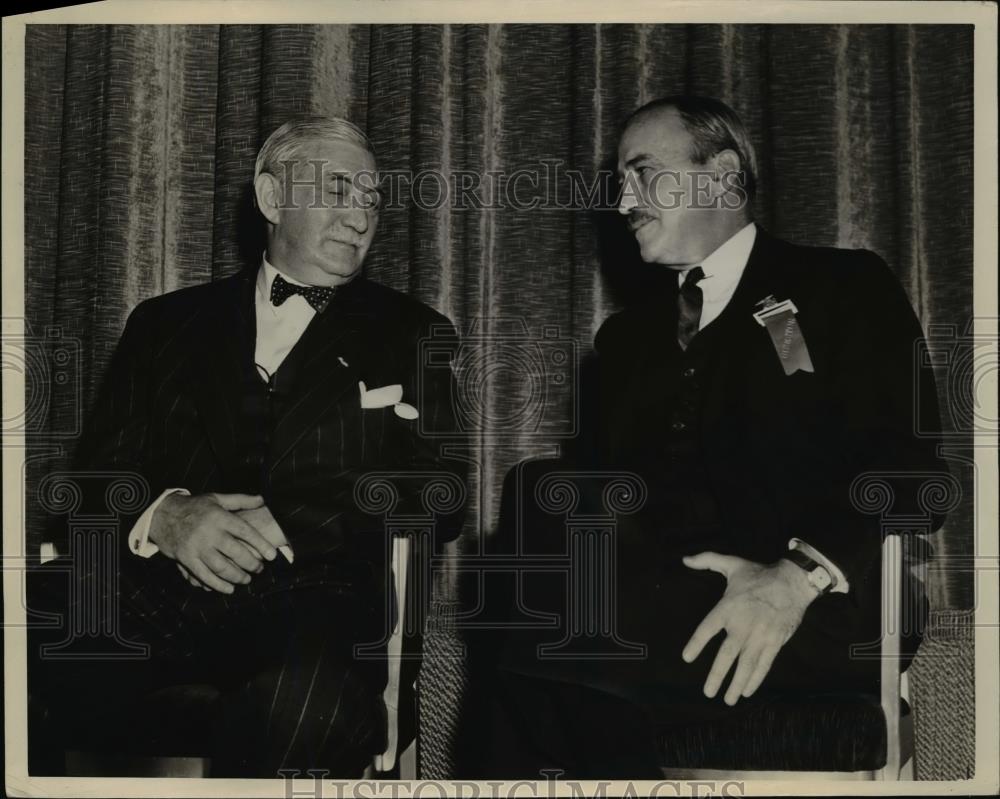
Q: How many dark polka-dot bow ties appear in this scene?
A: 1